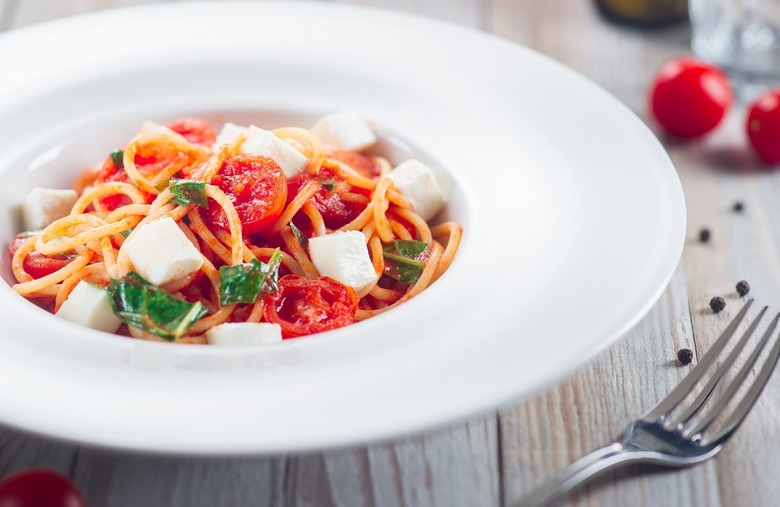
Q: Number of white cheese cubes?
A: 9